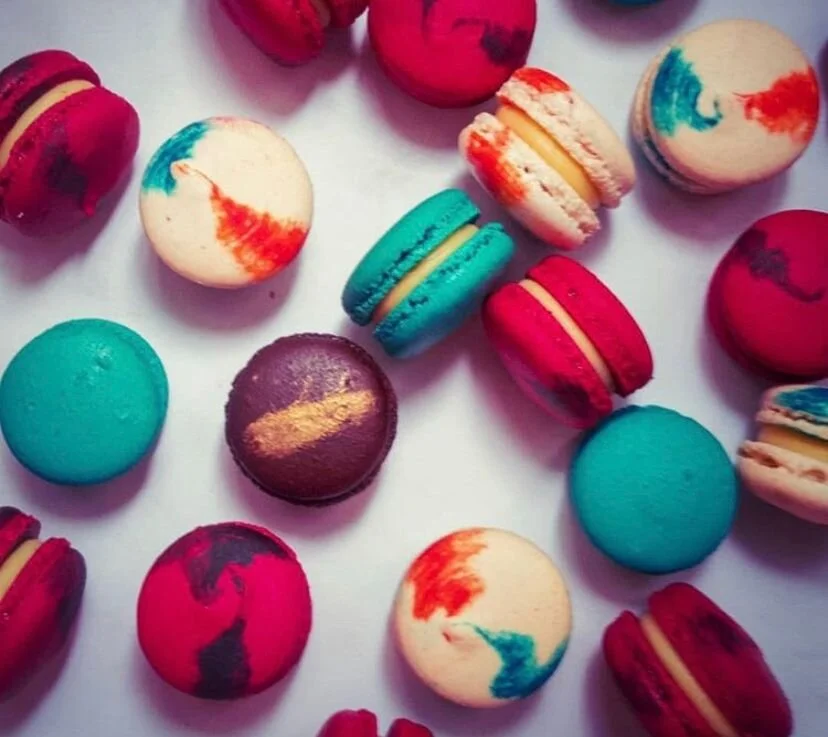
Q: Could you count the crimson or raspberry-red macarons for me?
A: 9